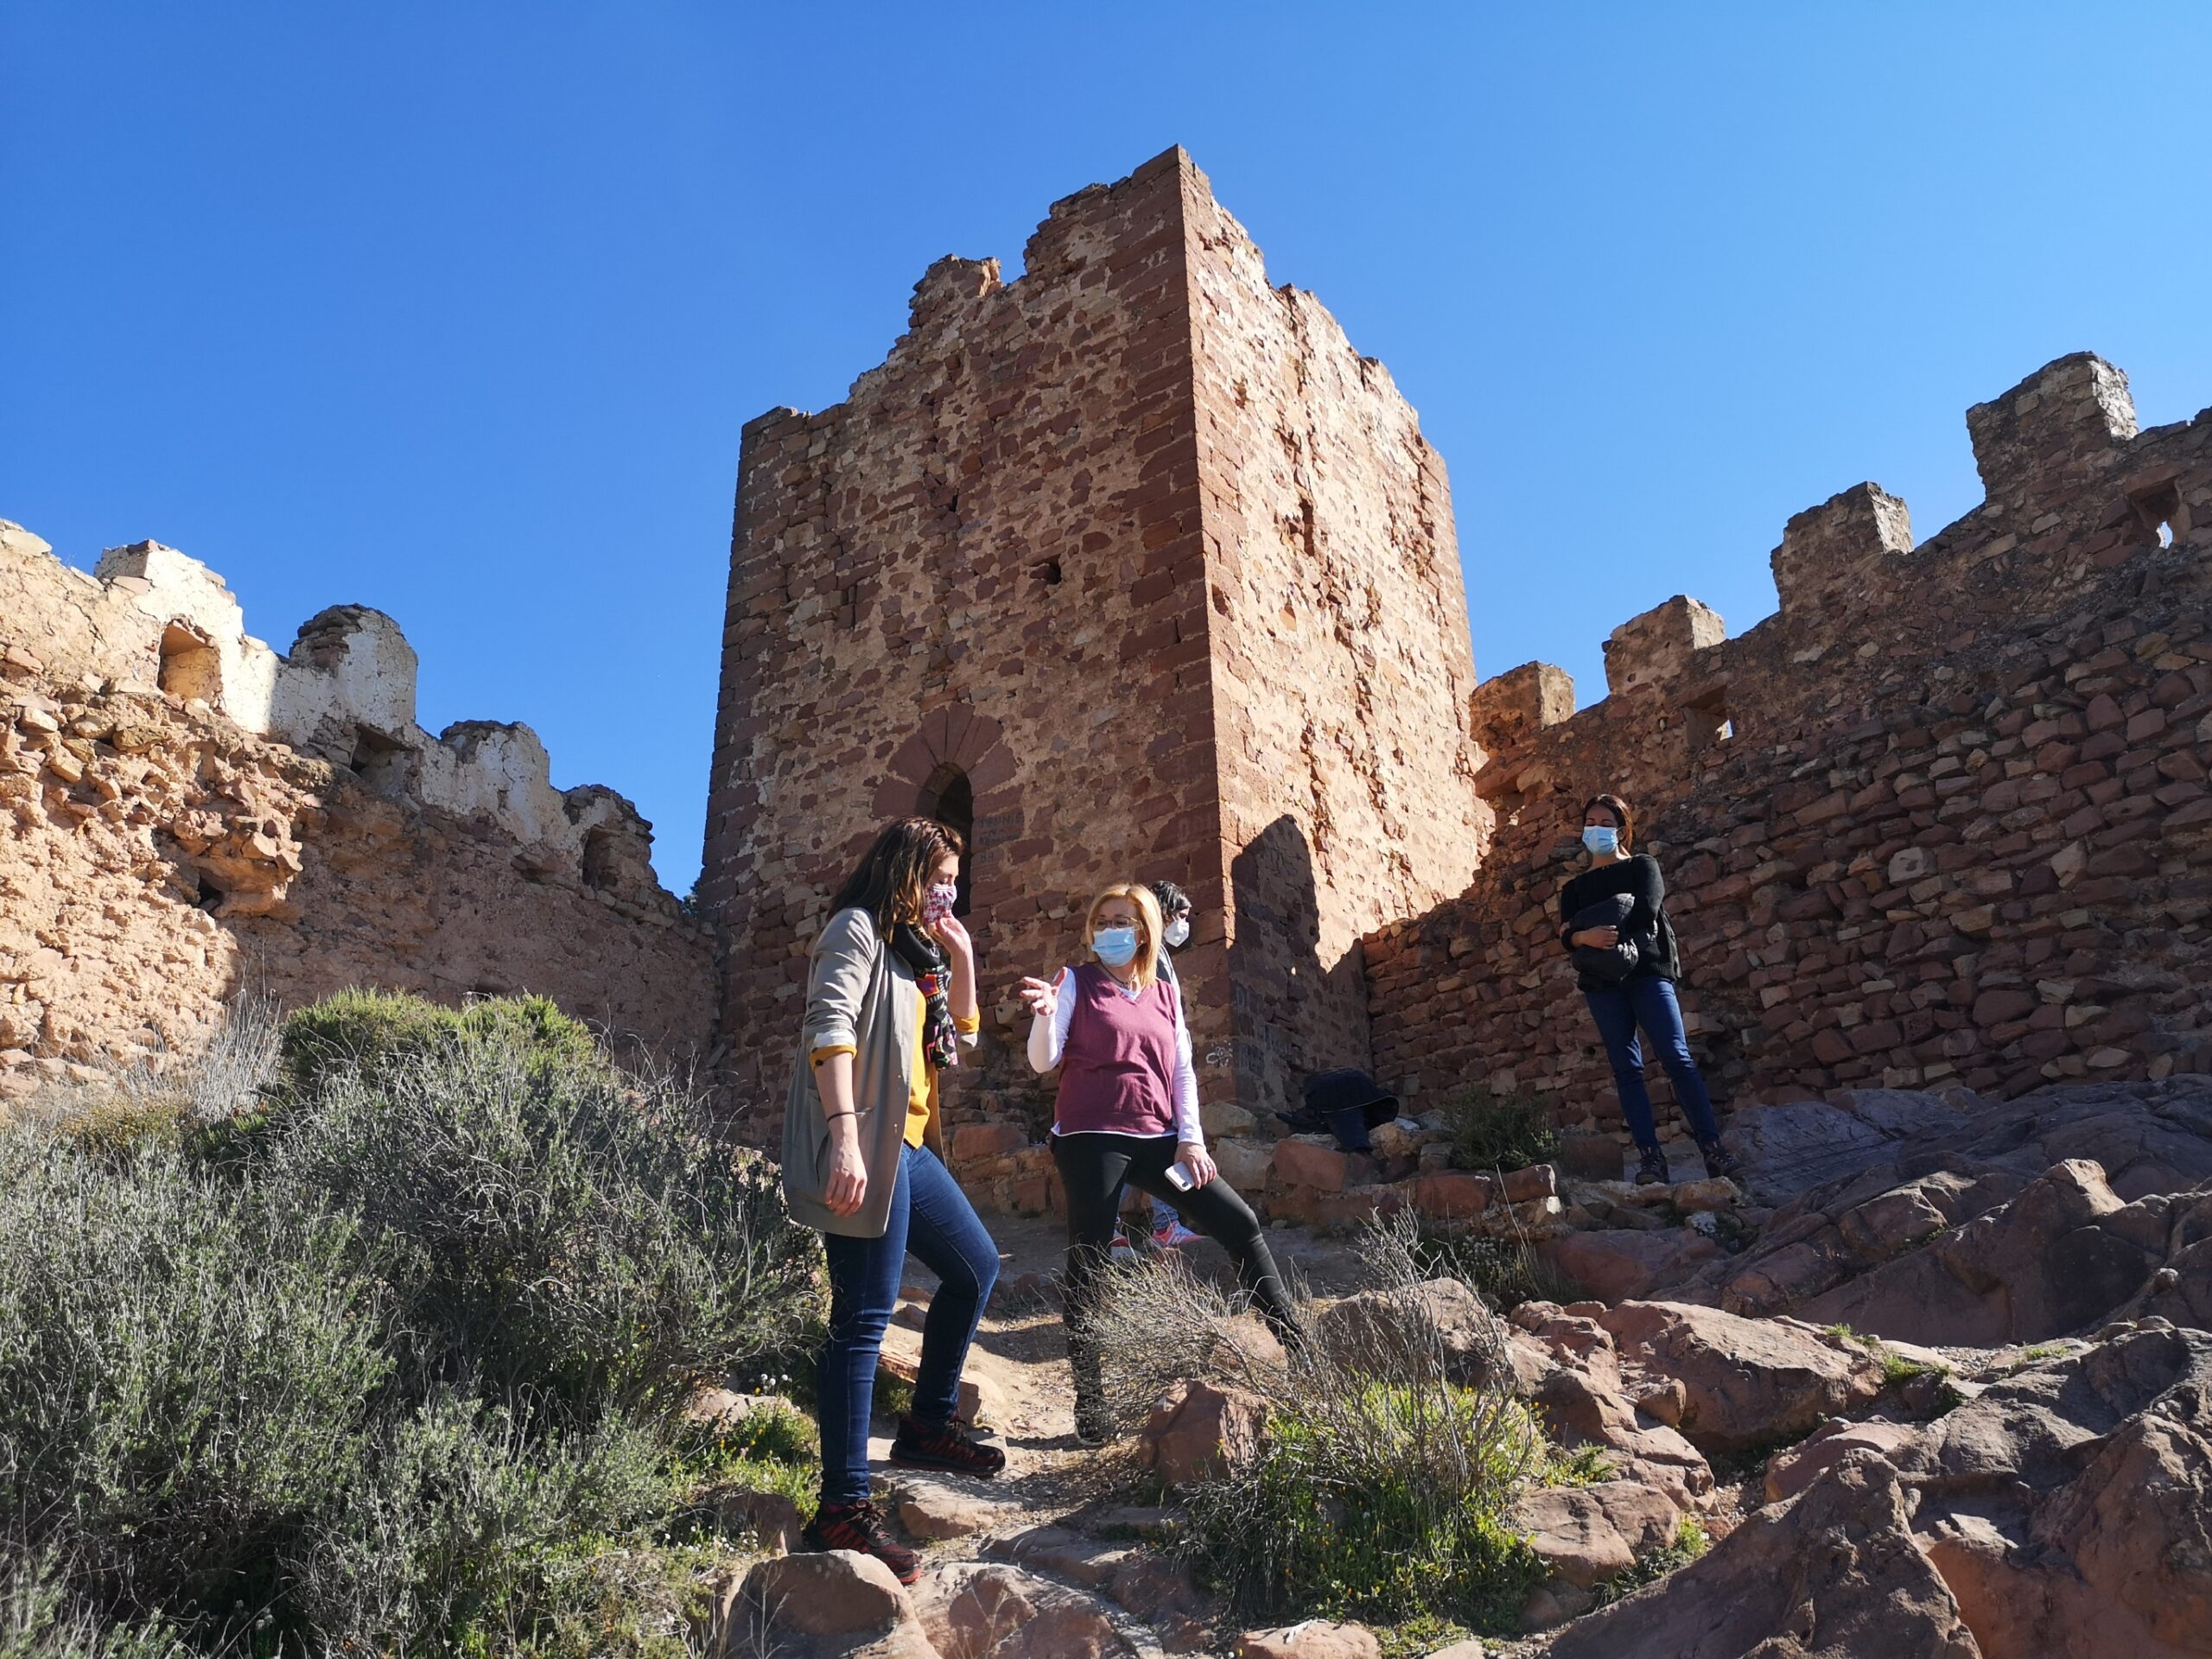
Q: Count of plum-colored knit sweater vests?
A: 1